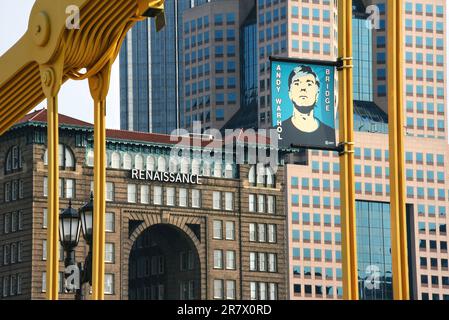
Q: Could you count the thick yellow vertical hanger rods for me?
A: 4